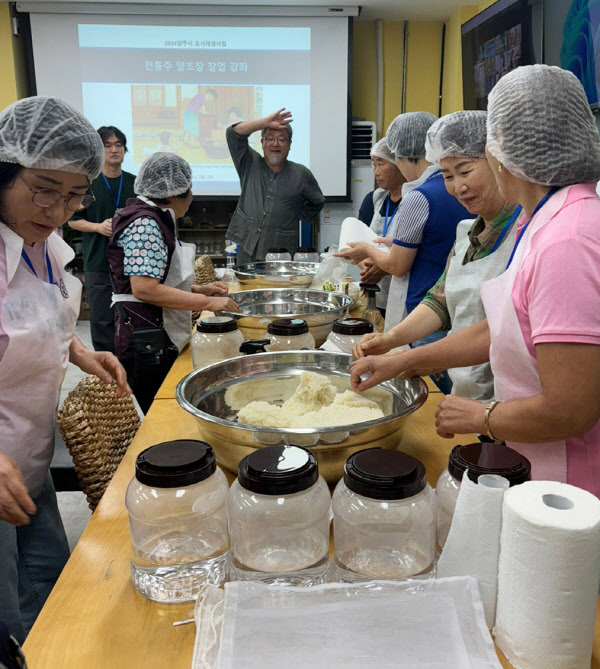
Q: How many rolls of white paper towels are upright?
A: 2